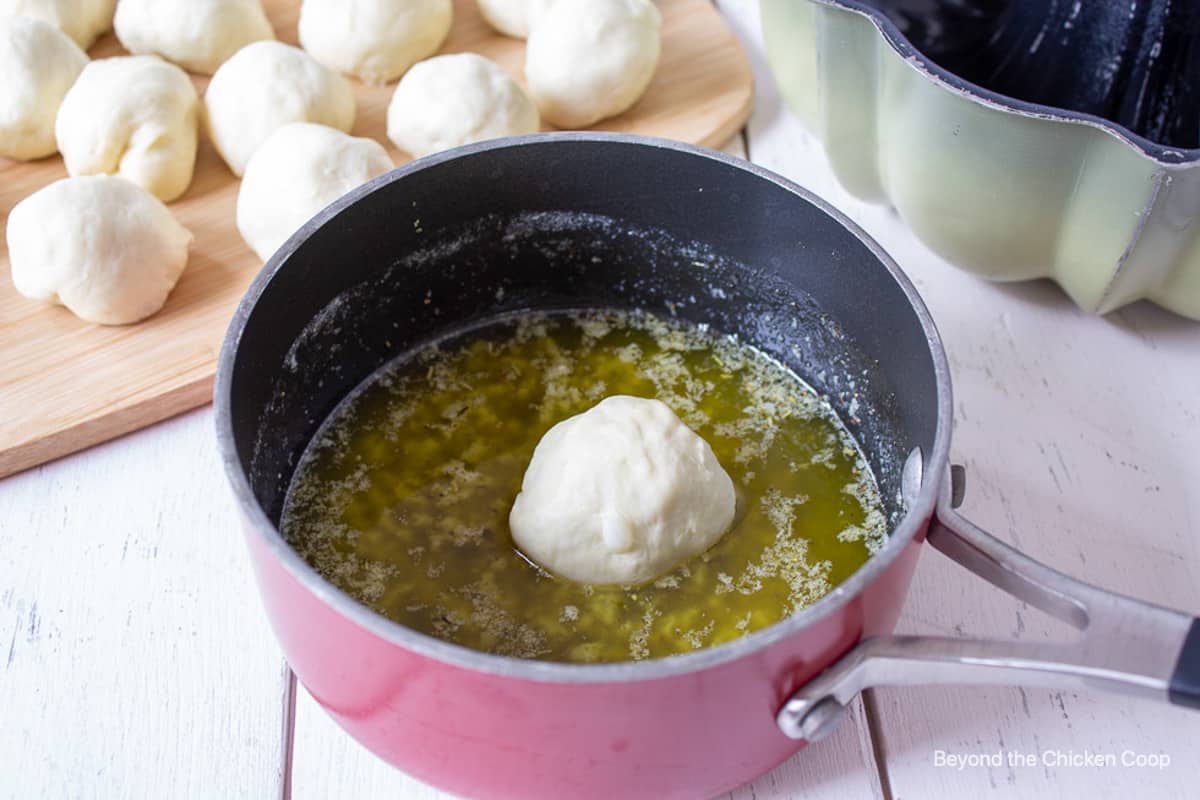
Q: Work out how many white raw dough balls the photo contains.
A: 12